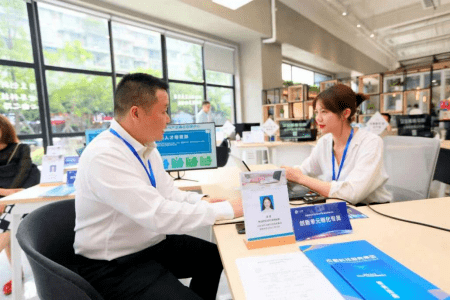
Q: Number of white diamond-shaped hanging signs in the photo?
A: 3